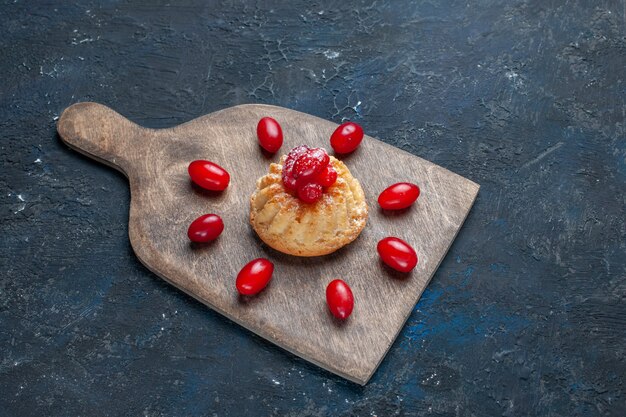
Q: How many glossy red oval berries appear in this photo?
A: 8